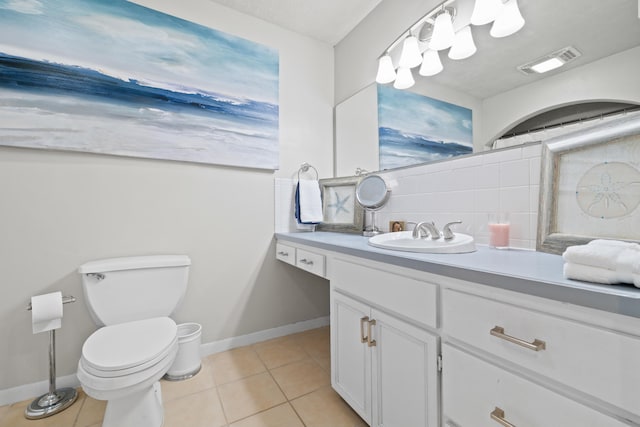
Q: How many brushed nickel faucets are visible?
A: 1